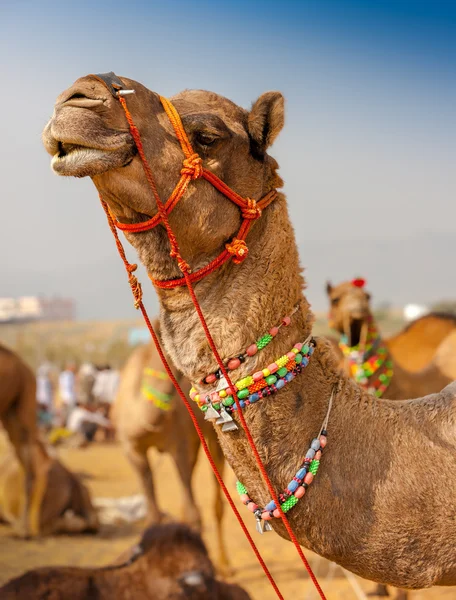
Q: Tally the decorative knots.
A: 3